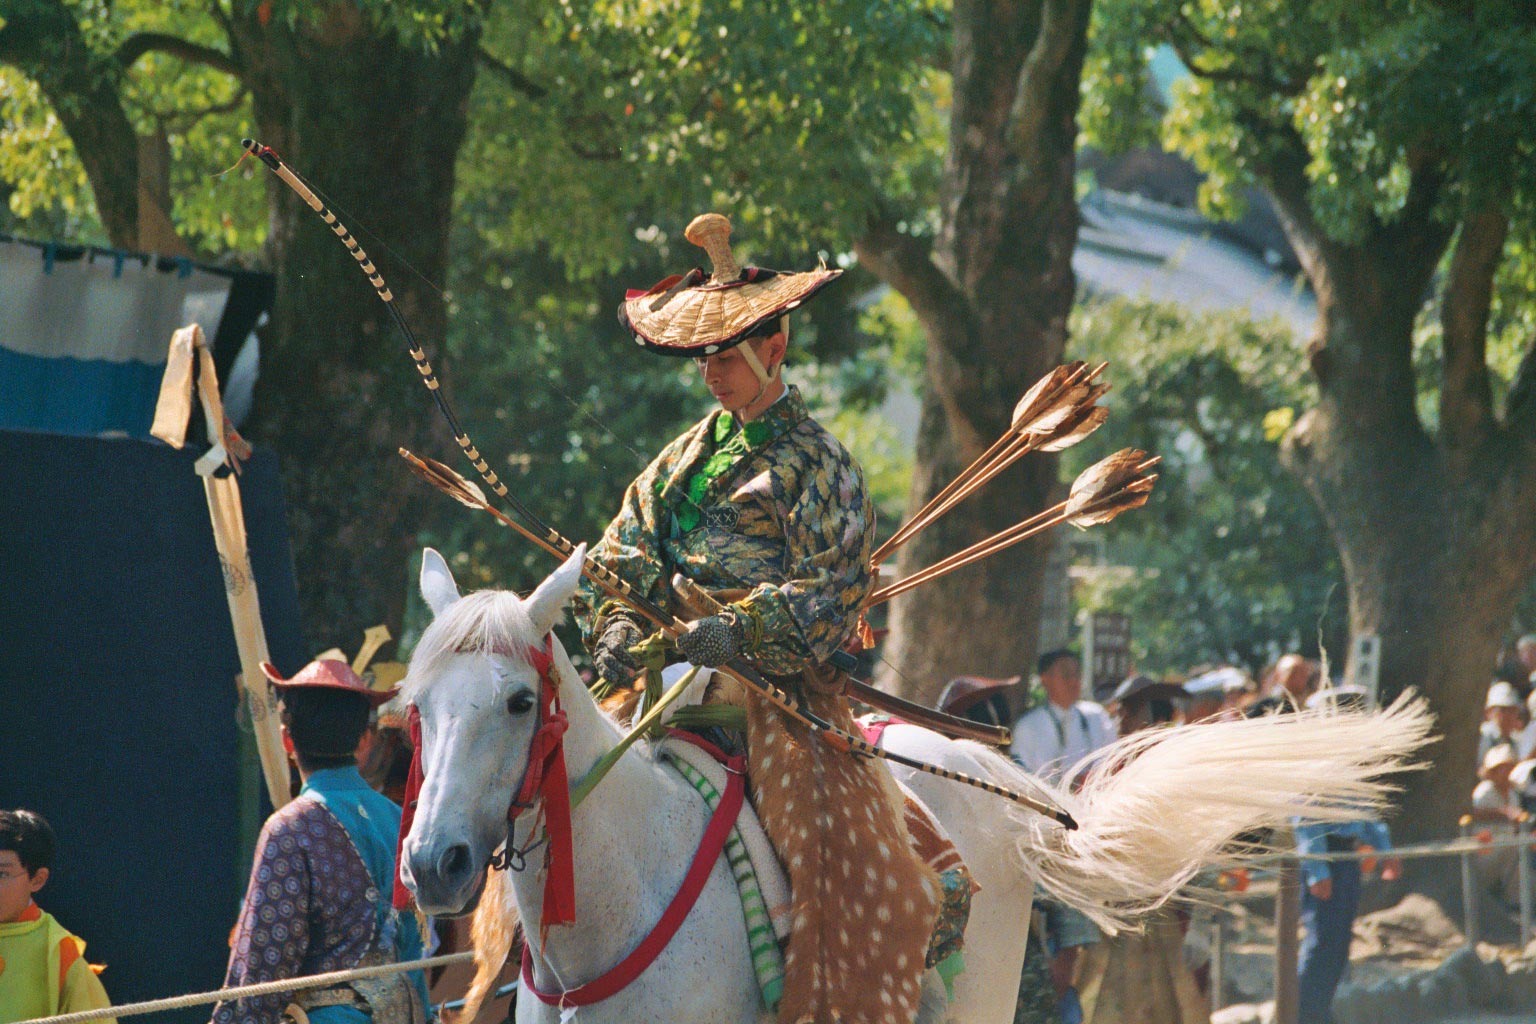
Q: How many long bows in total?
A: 1